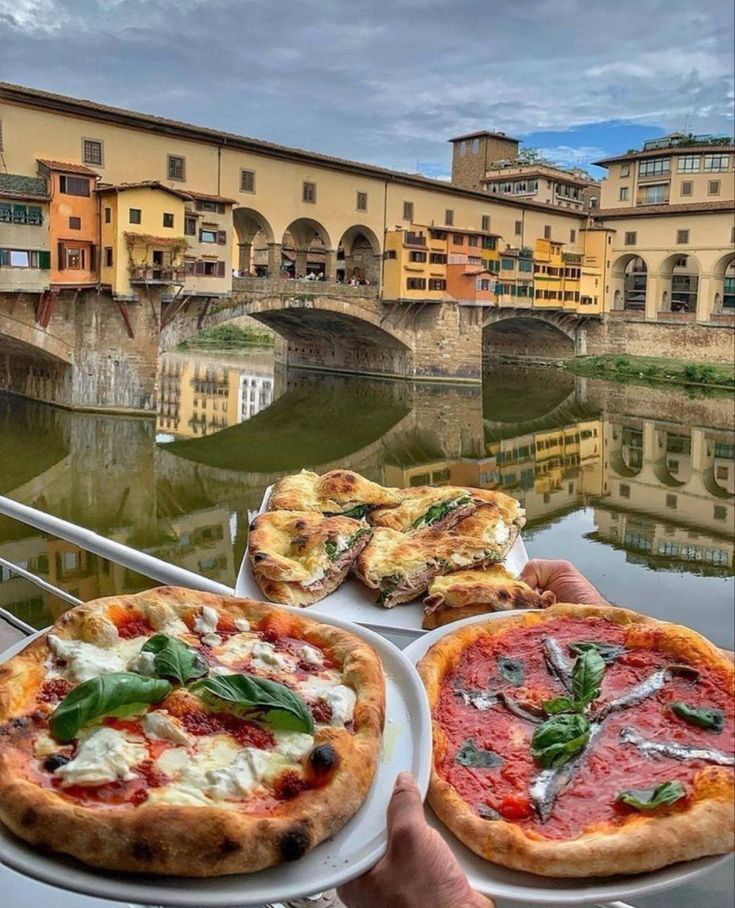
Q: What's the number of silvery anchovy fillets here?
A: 5